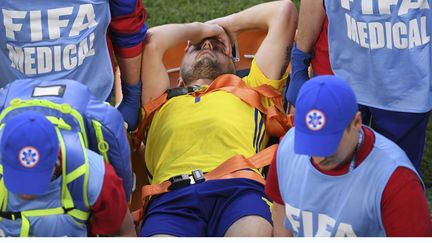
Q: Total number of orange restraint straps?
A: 2